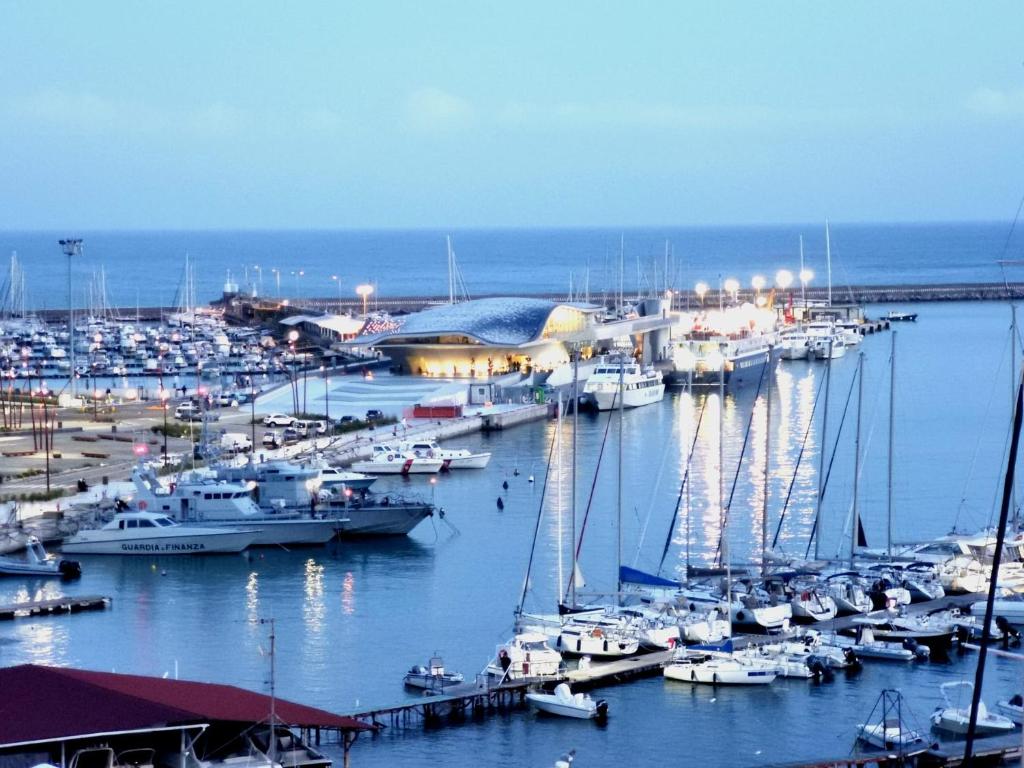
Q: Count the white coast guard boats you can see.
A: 2